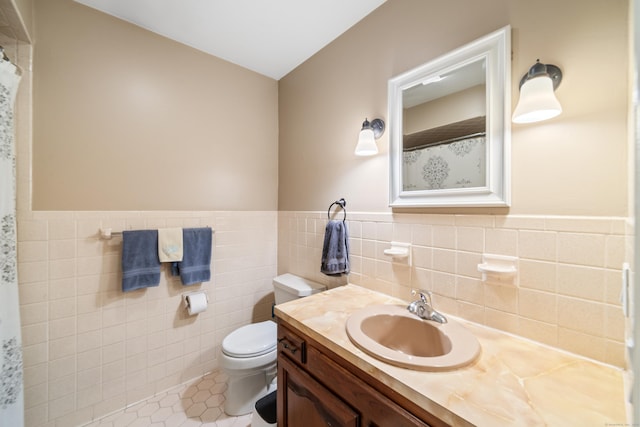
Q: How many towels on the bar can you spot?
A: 3